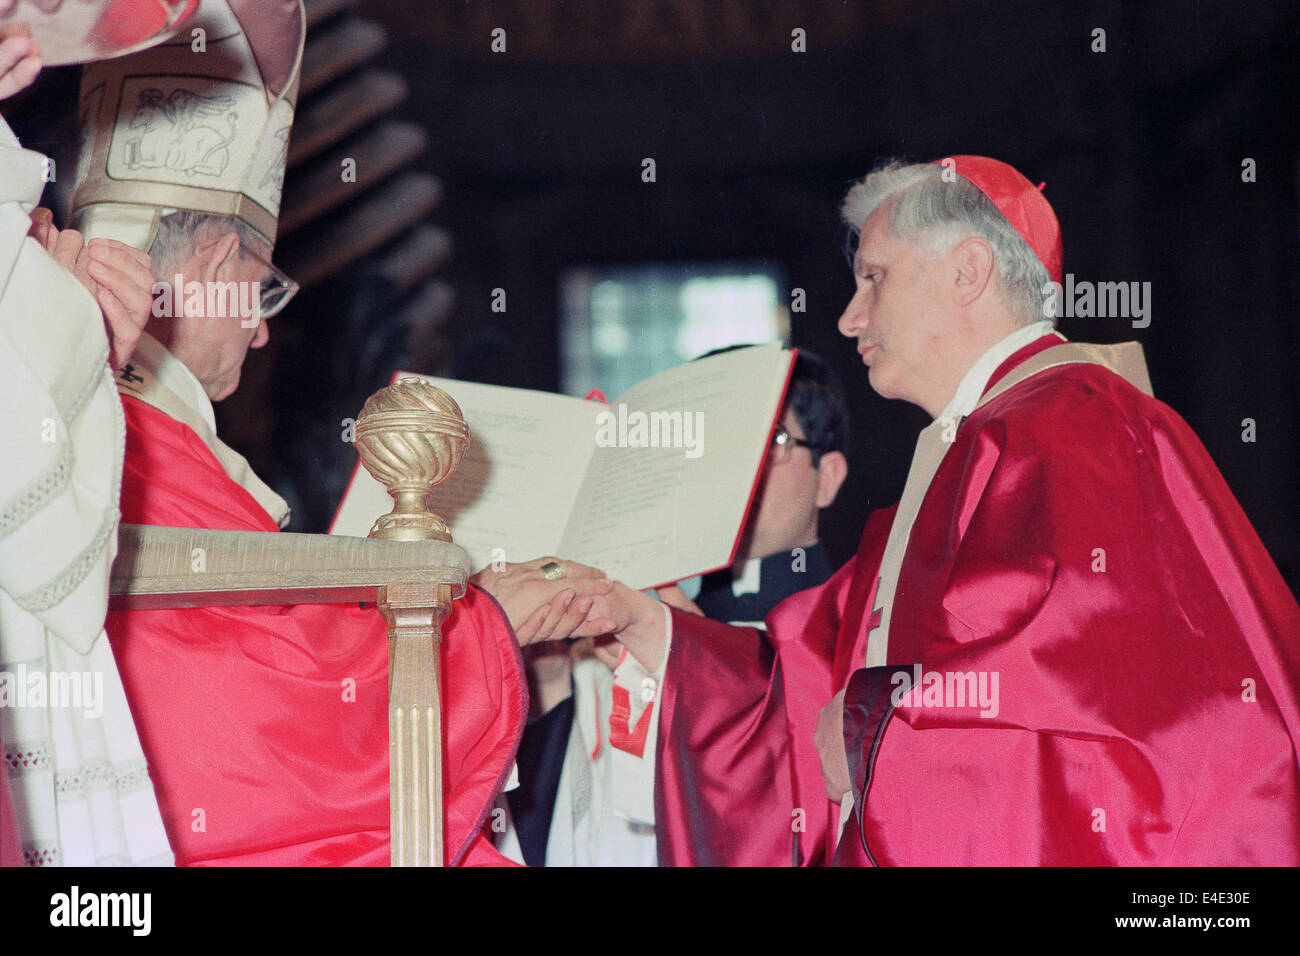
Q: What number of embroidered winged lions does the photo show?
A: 1